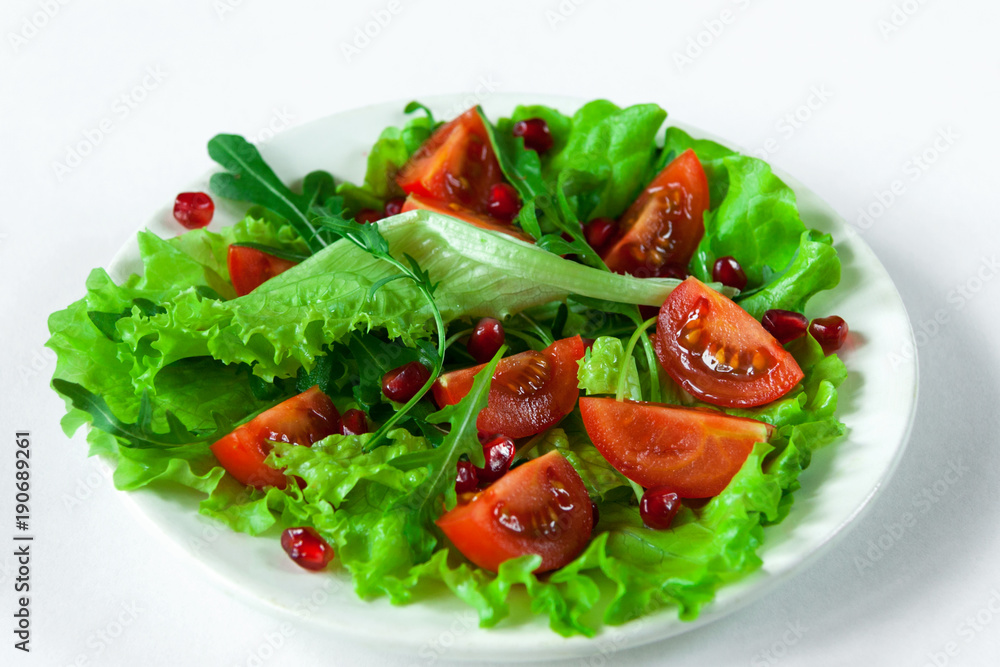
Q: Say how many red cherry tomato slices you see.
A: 9